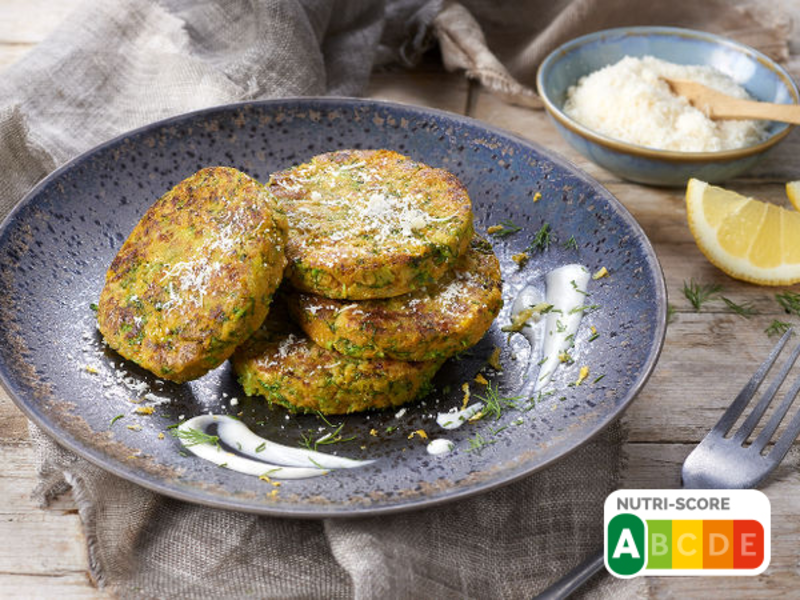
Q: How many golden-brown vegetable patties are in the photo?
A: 4